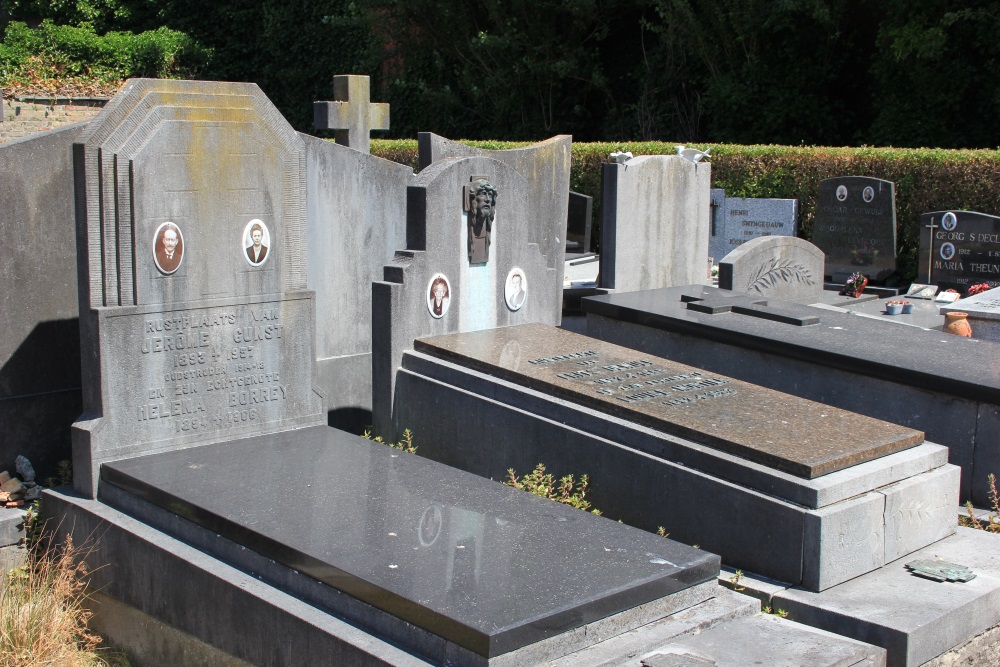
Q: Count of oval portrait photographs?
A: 8